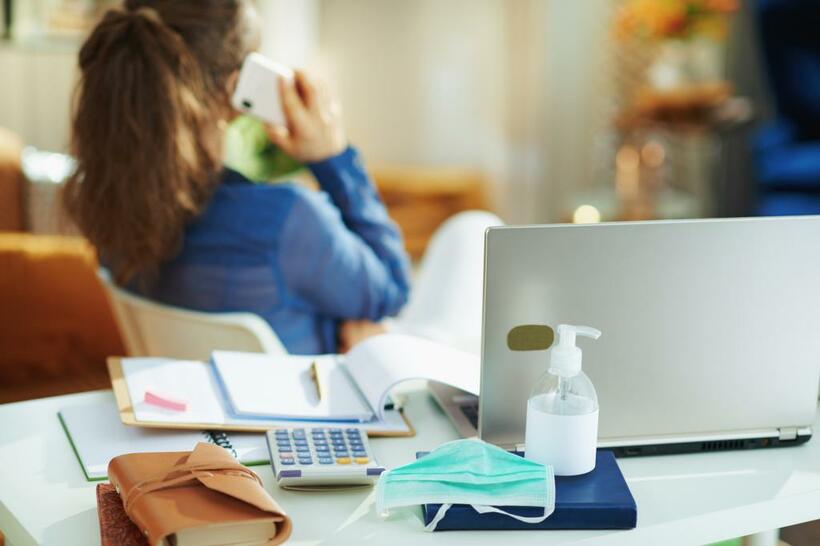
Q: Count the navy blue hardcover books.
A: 1